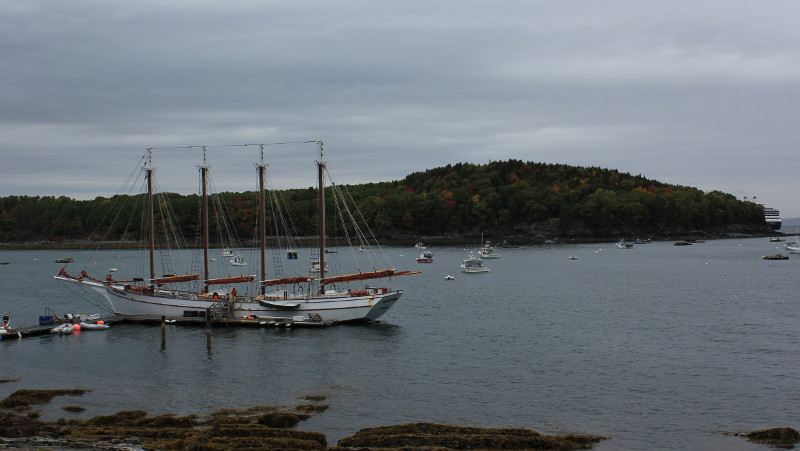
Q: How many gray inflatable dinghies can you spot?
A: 2